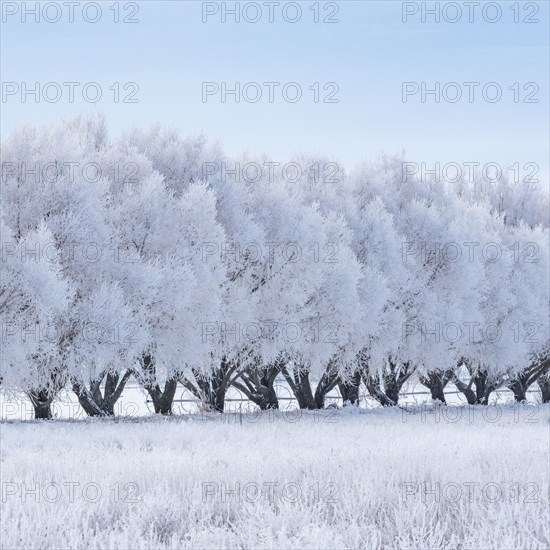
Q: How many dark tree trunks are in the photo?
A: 12